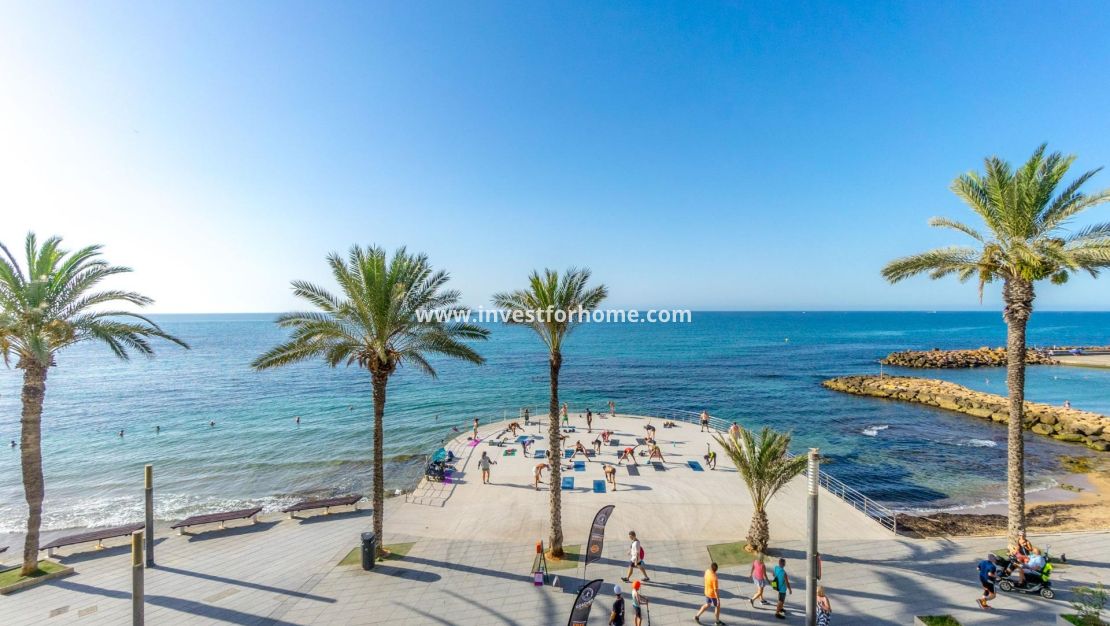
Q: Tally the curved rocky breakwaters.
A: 2